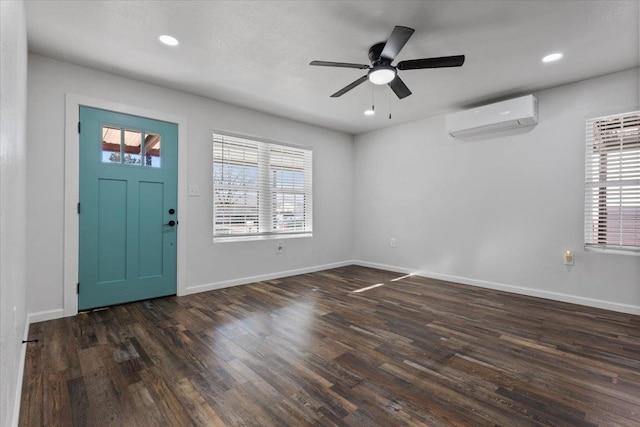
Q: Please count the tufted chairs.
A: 0